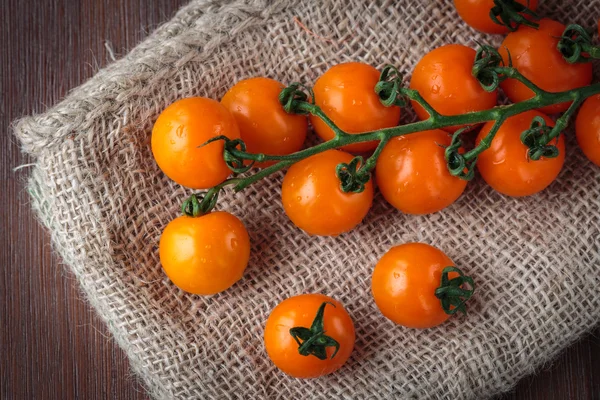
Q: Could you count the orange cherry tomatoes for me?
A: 13